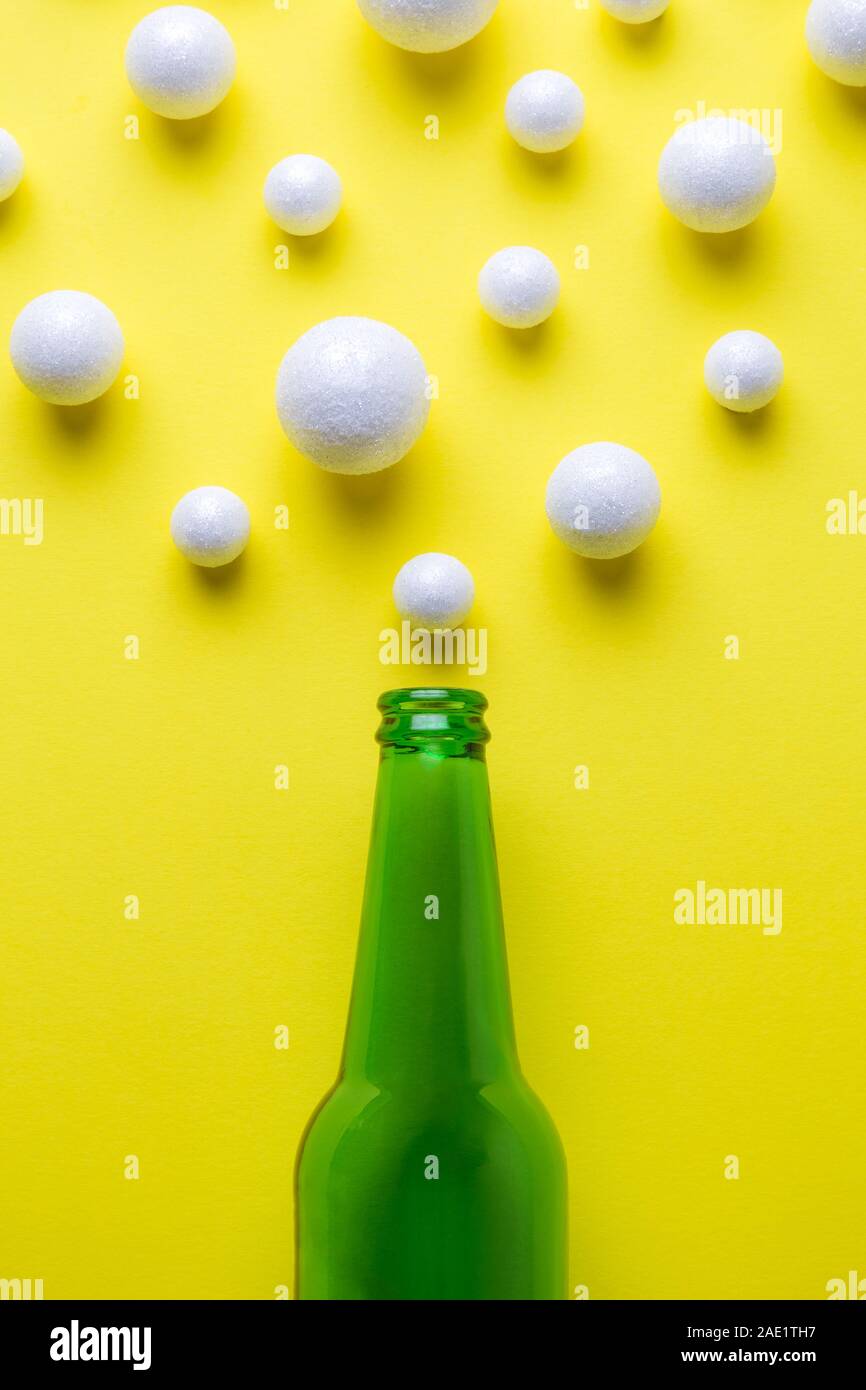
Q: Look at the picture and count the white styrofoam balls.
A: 15